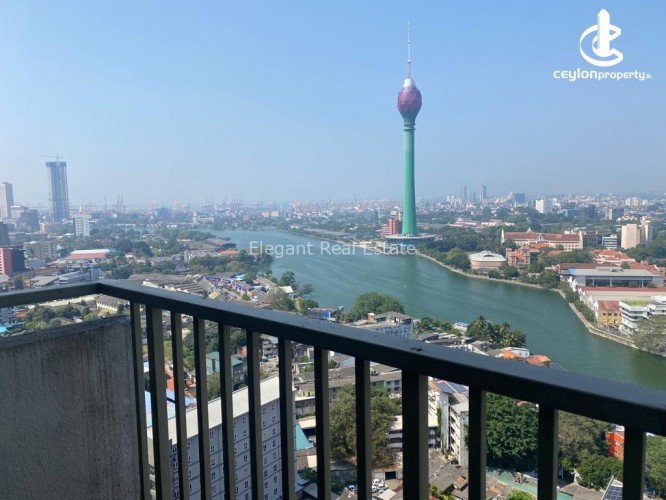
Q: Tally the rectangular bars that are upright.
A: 13